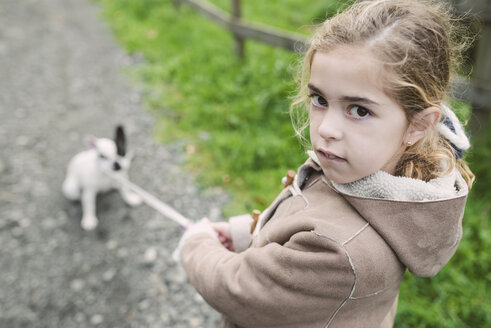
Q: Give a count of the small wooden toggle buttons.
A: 2